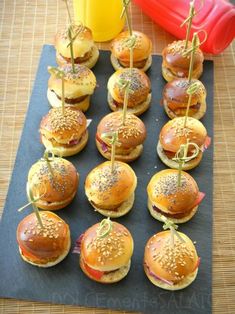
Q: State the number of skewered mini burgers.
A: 15